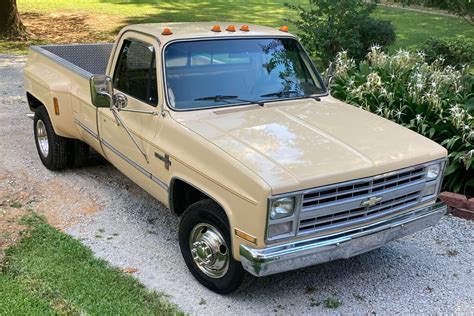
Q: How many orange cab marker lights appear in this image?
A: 5